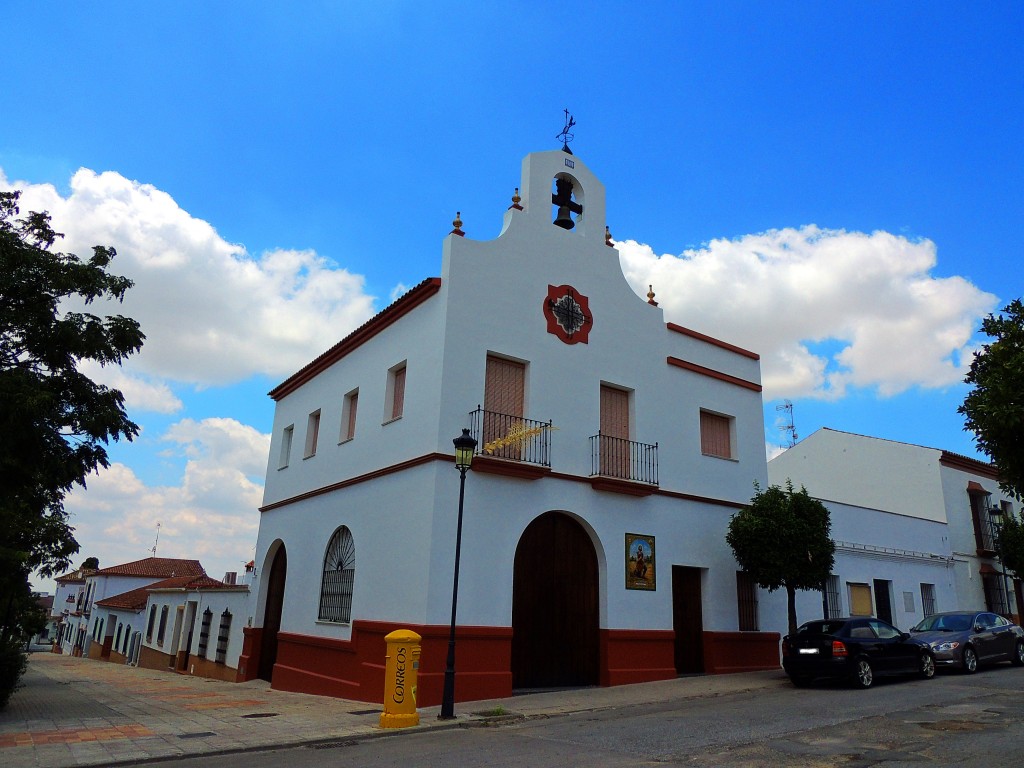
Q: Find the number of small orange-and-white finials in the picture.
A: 4